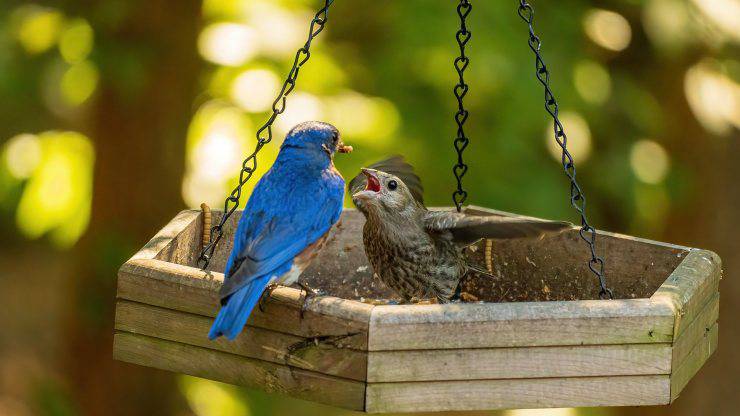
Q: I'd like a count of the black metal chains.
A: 3